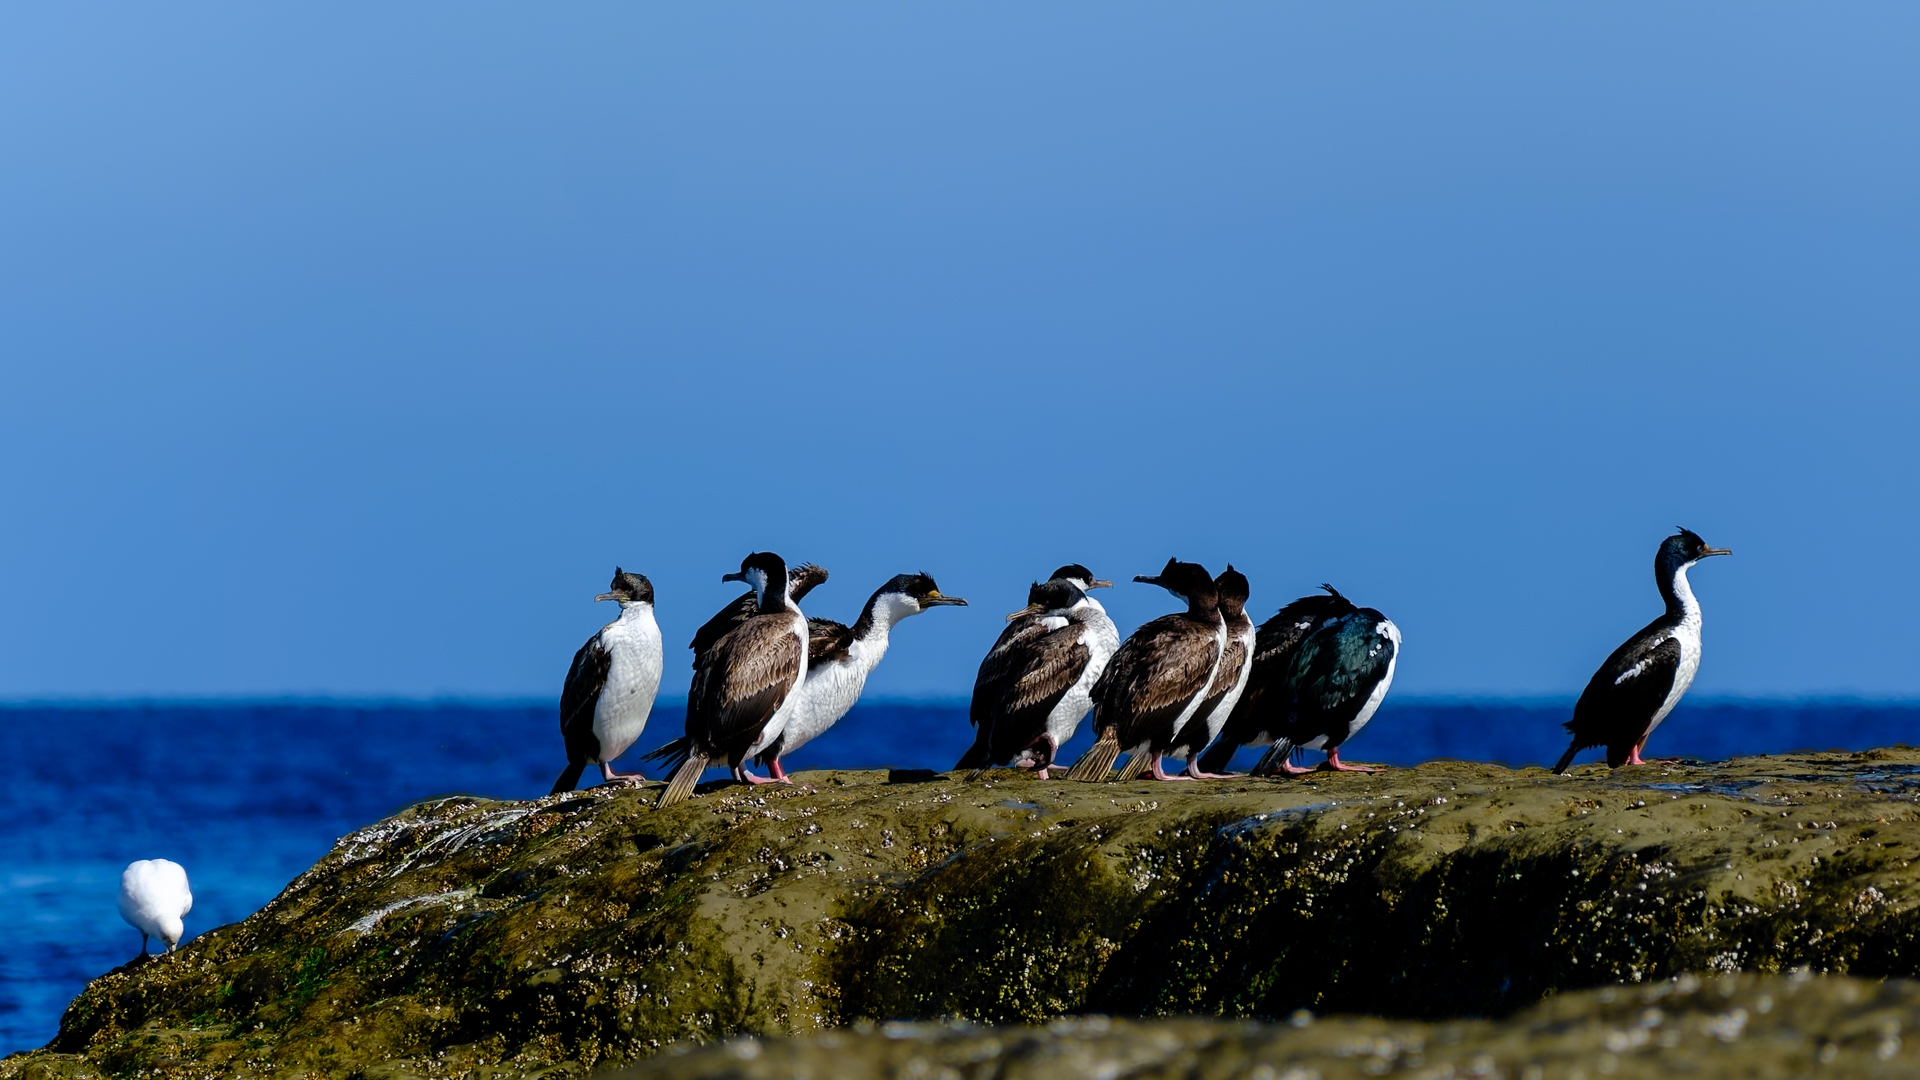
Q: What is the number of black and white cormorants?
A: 10